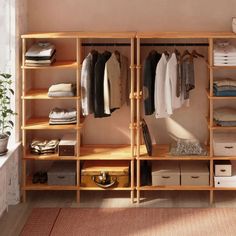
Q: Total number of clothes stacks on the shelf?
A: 7